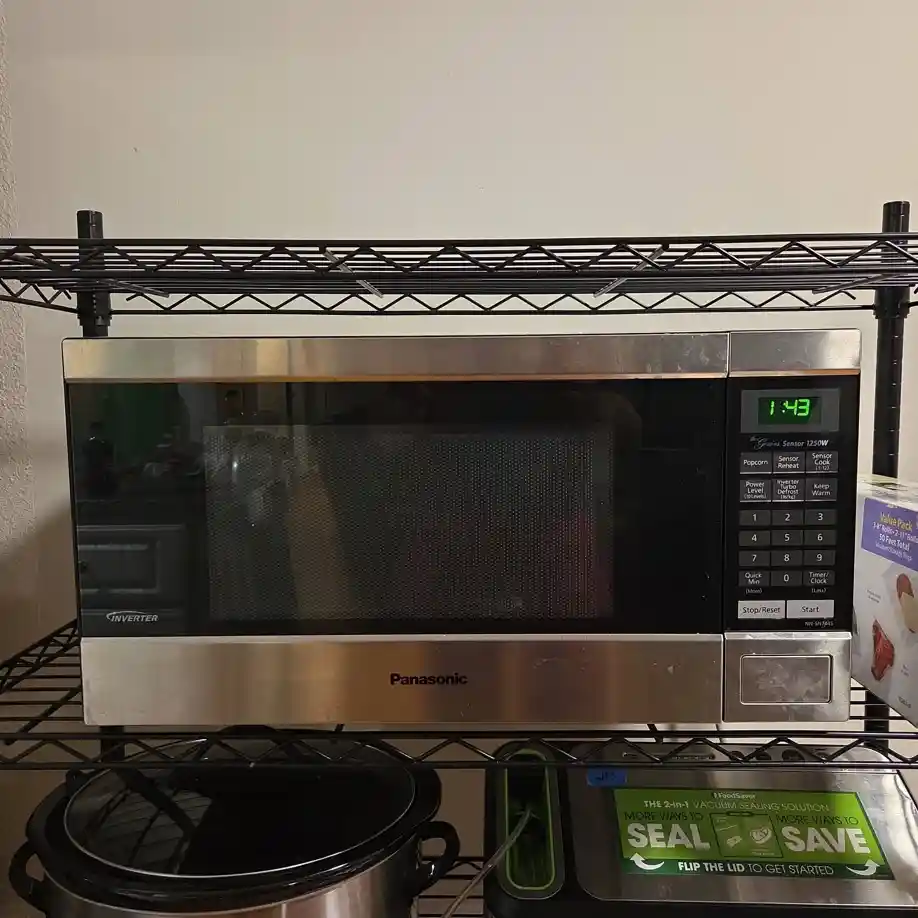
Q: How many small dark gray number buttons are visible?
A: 10